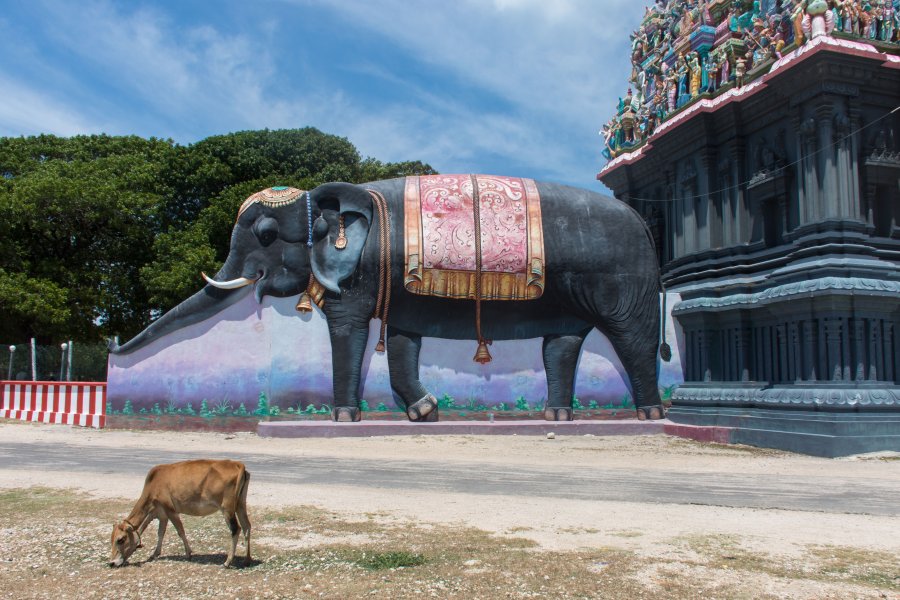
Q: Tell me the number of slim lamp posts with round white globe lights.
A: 2